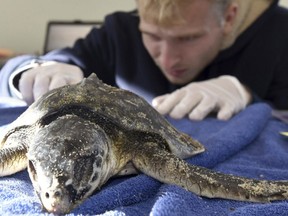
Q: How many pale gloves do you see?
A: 2